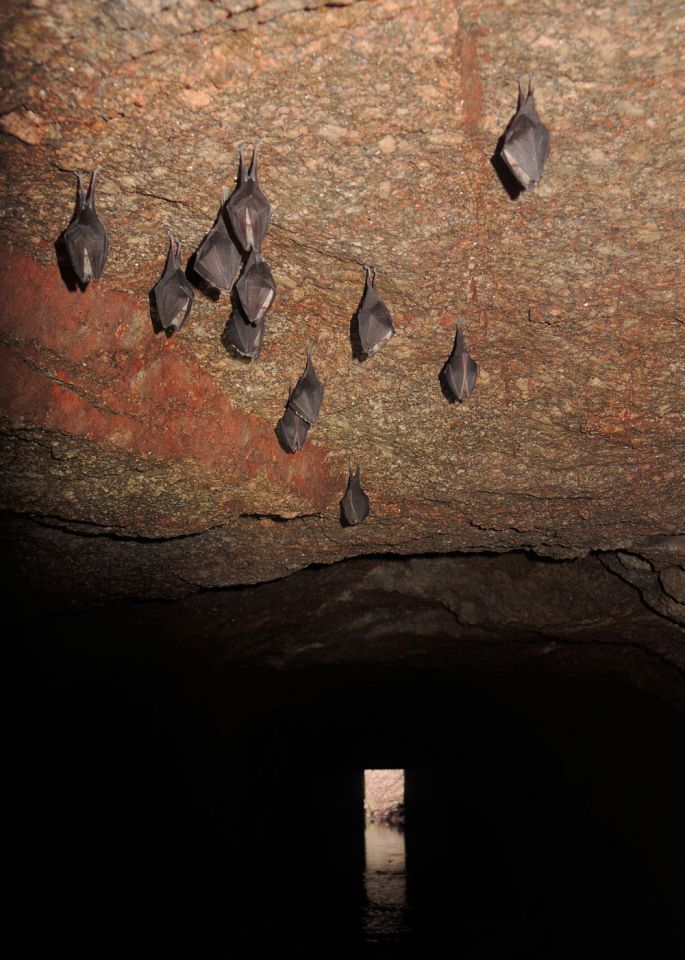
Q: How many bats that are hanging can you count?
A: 12